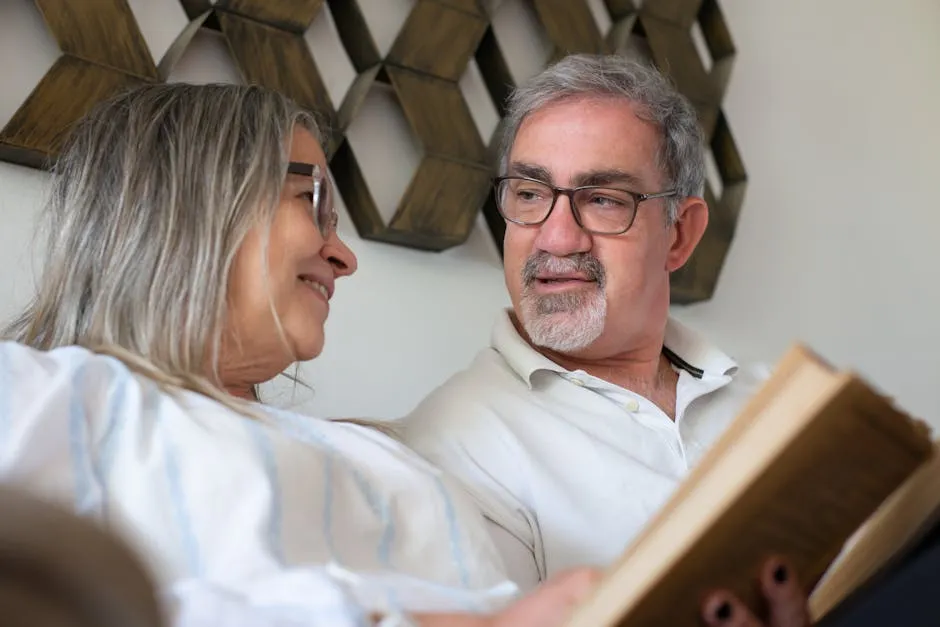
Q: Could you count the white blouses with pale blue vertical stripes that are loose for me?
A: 1